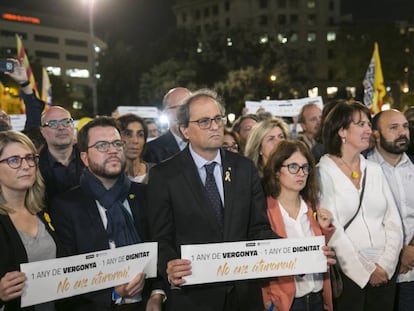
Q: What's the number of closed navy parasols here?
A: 0